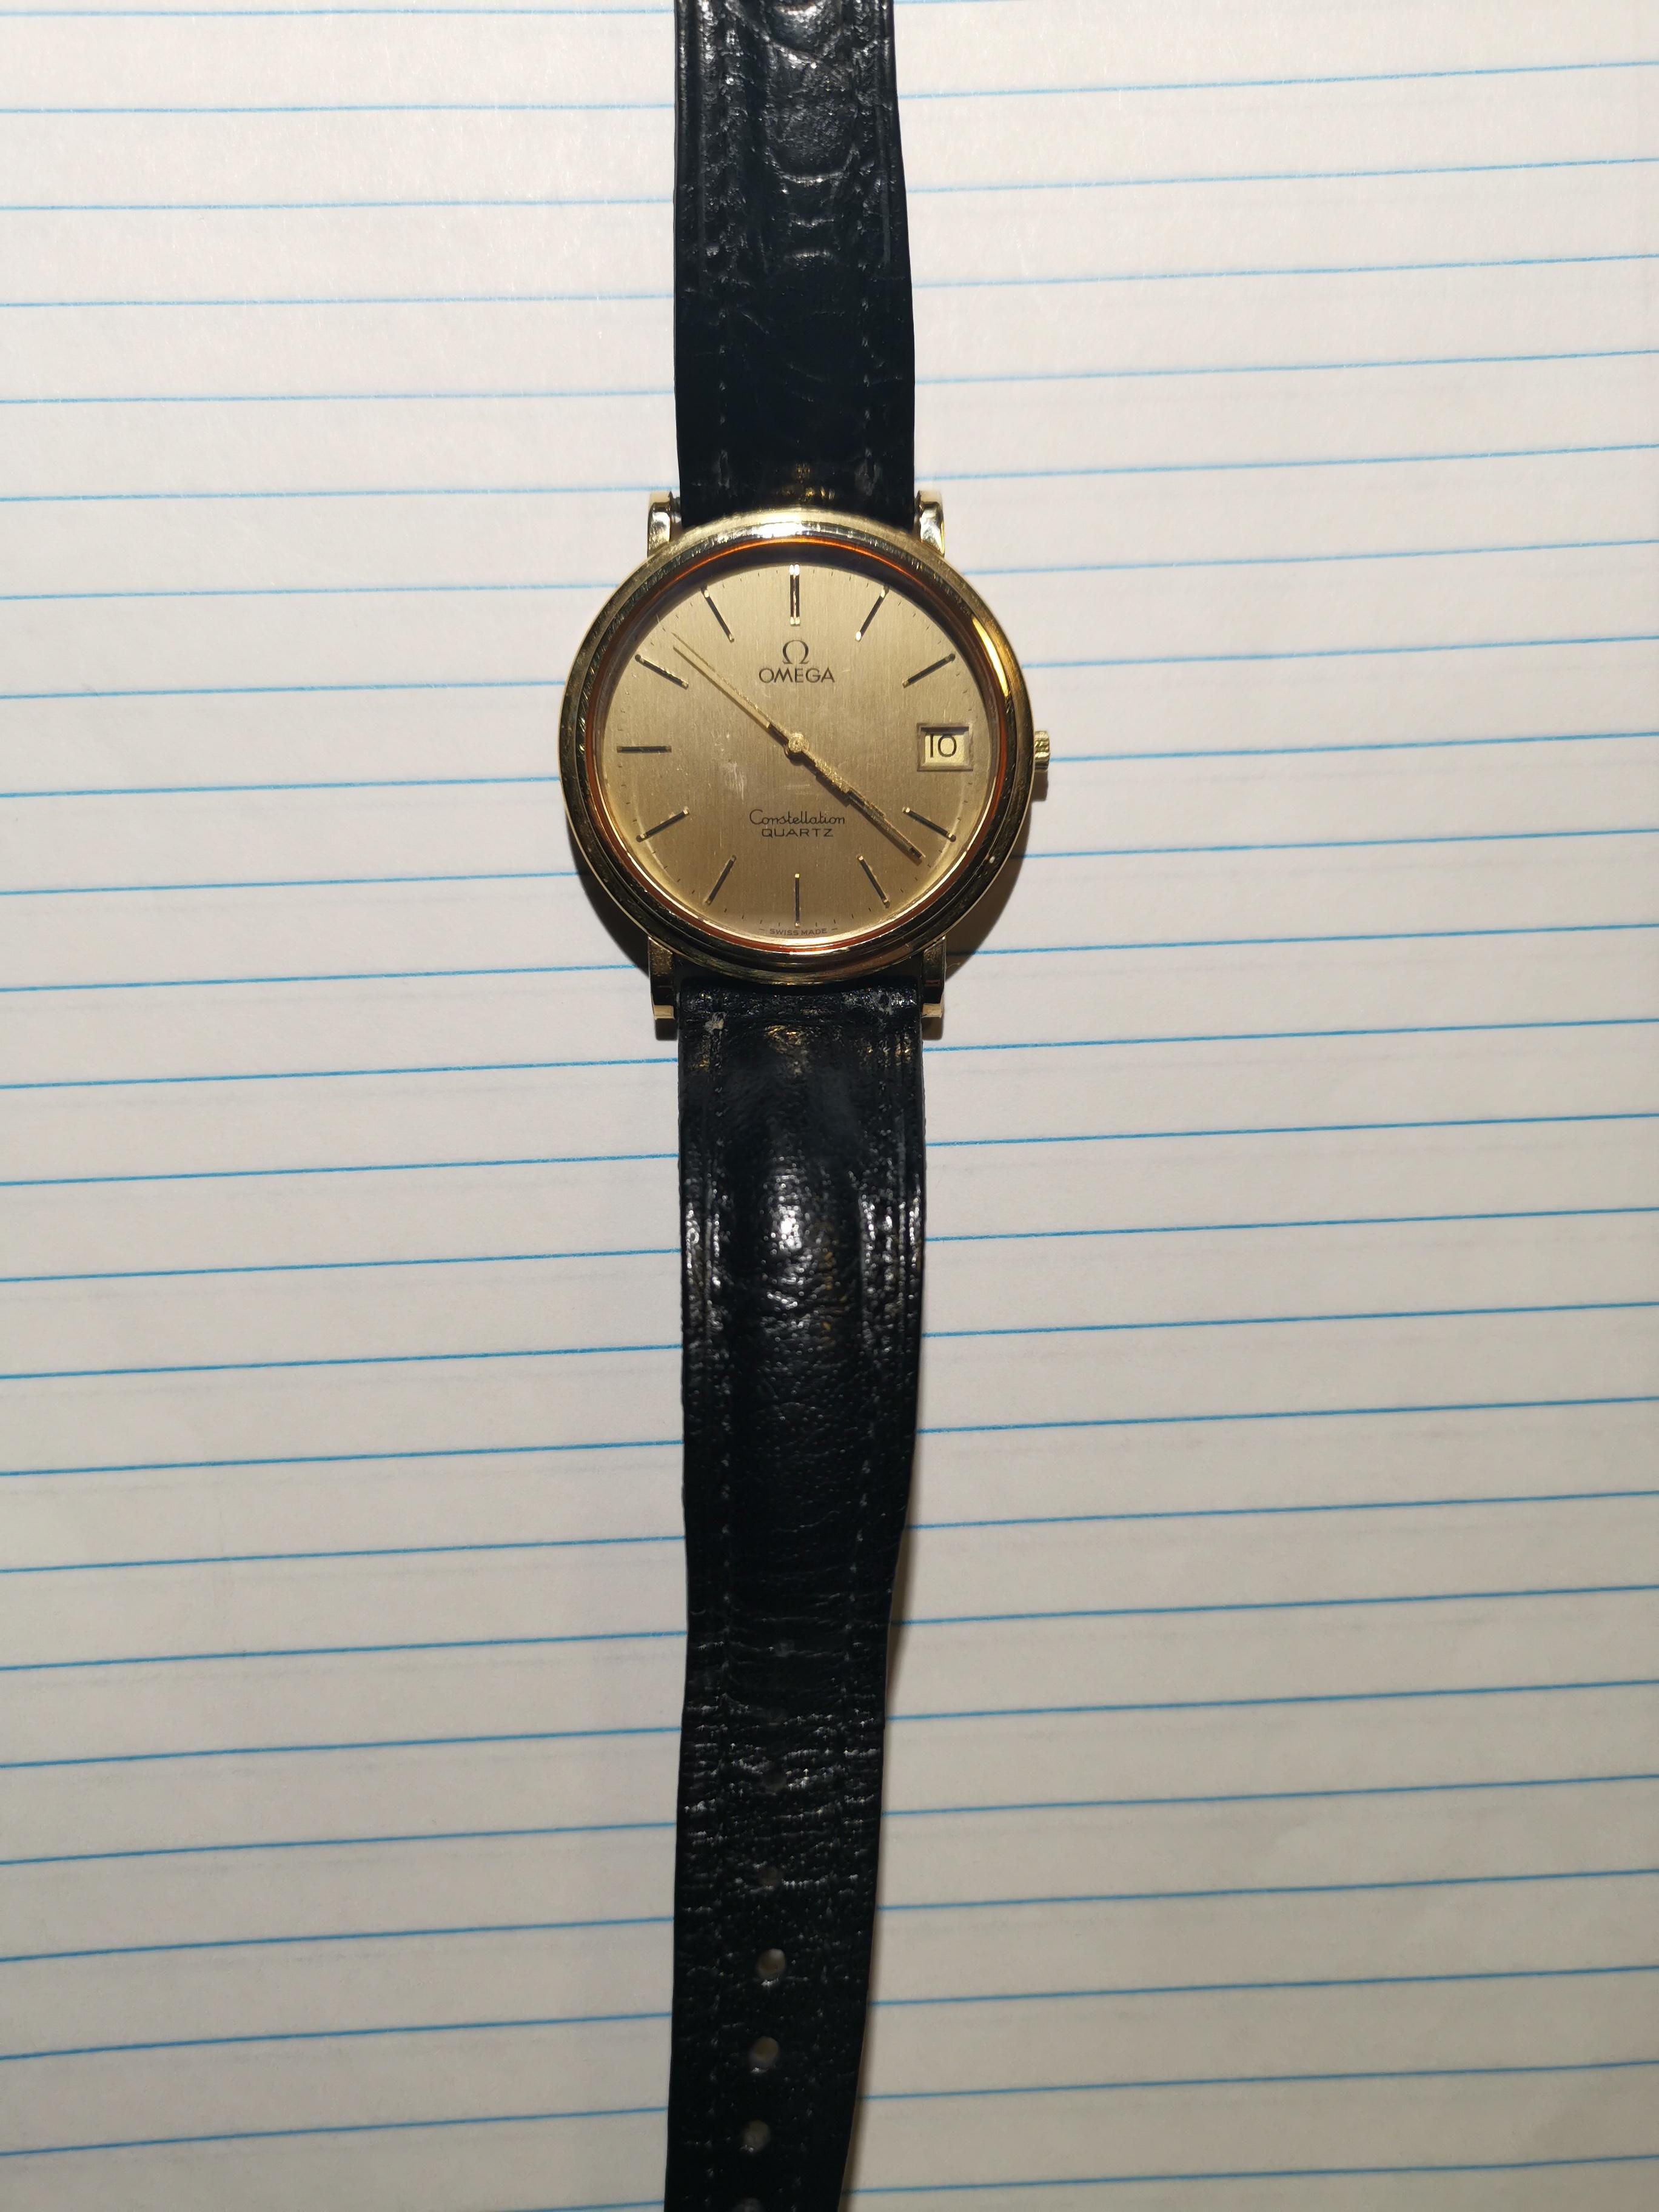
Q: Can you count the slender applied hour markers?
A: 11